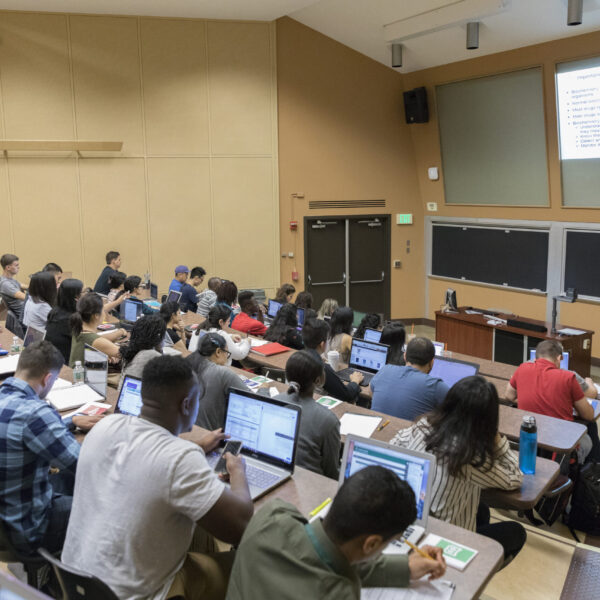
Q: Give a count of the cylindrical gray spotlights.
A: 3